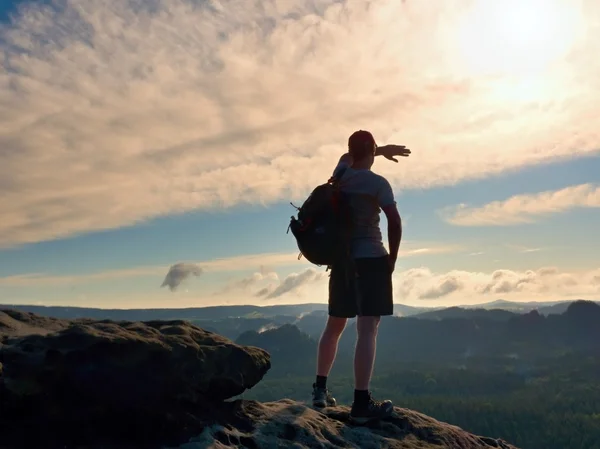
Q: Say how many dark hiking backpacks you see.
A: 1